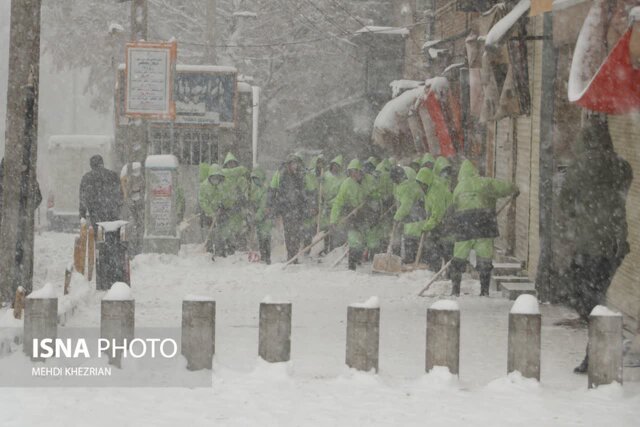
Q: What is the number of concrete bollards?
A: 8